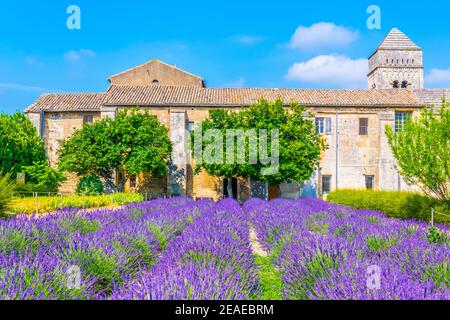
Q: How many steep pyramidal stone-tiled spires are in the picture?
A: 1